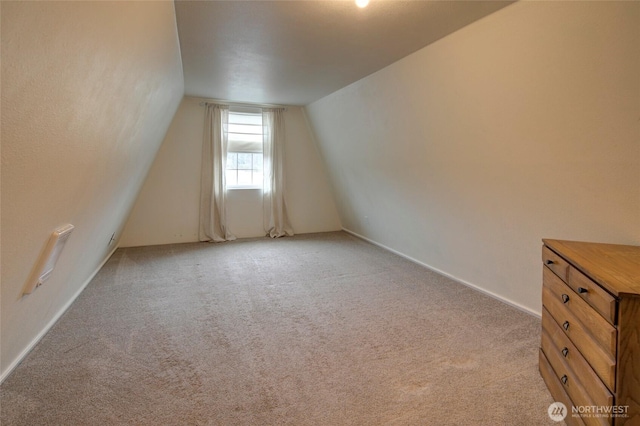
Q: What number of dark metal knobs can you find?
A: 6